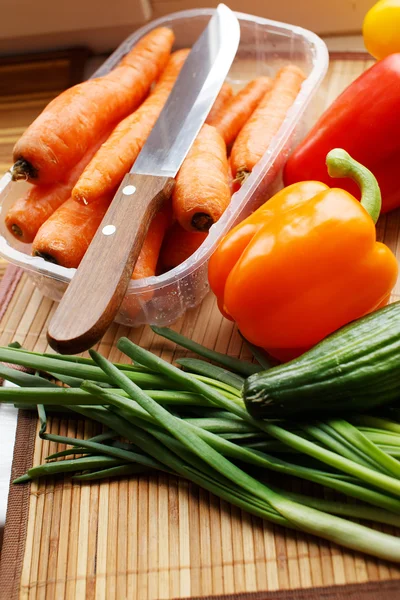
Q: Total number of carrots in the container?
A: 10